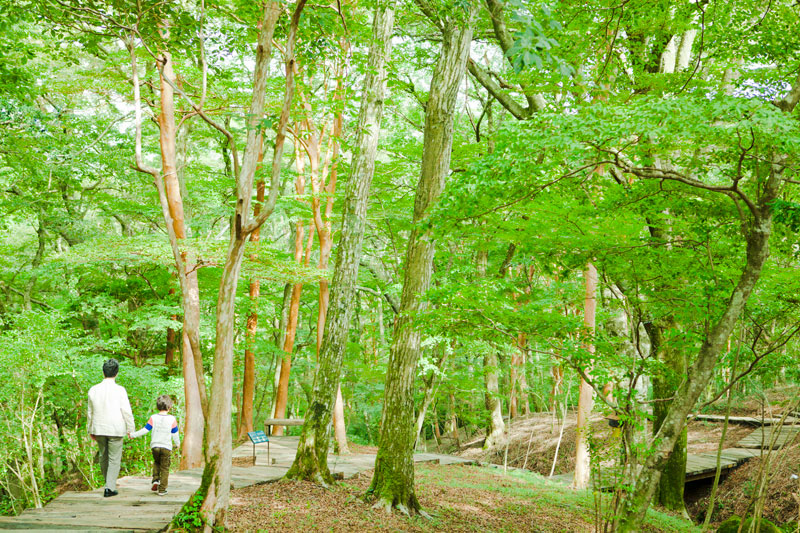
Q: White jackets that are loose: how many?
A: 1